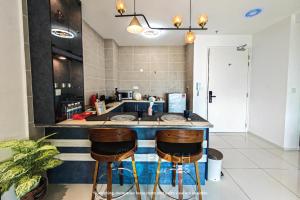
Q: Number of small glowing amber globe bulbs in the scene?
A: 4